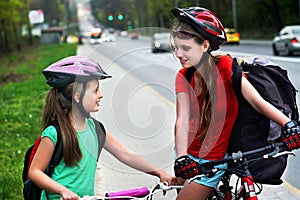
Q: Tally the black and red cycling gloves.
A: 2